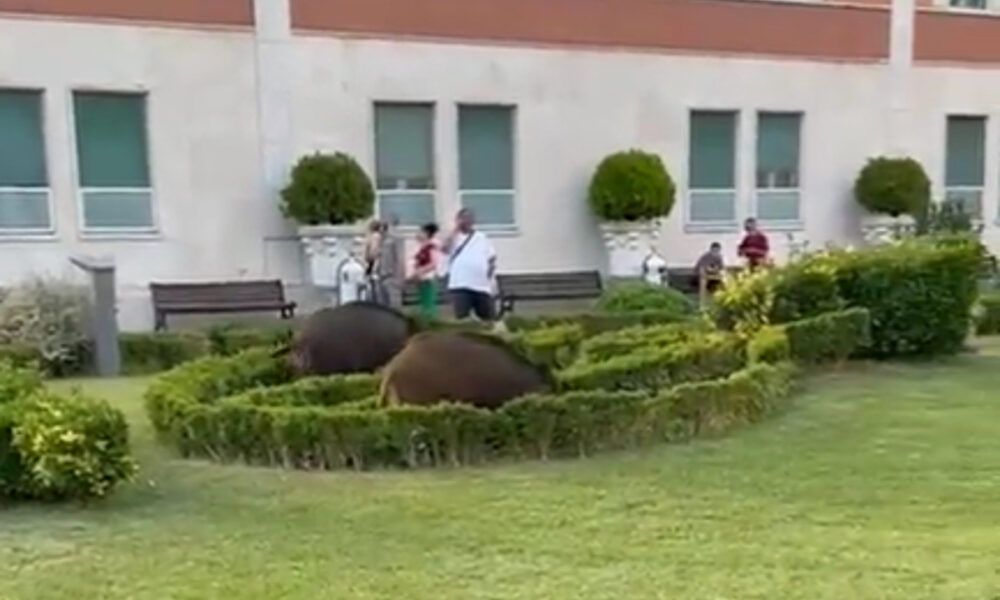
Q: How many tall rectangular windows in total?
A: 7